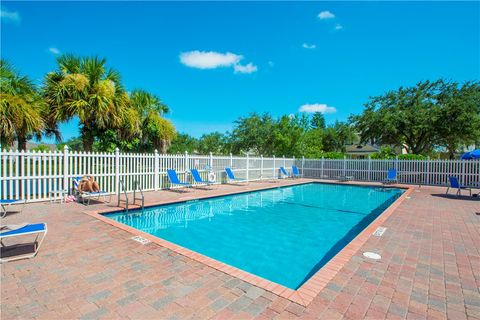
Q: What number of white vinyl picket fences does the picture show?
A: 1